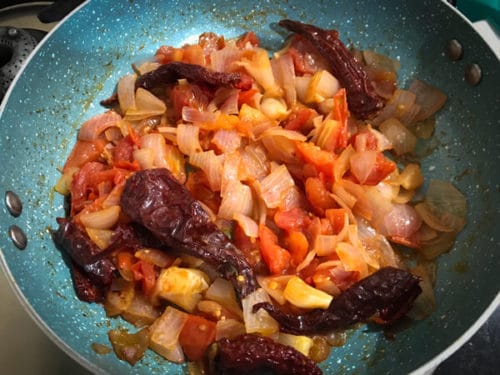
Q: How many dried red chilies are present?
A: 6